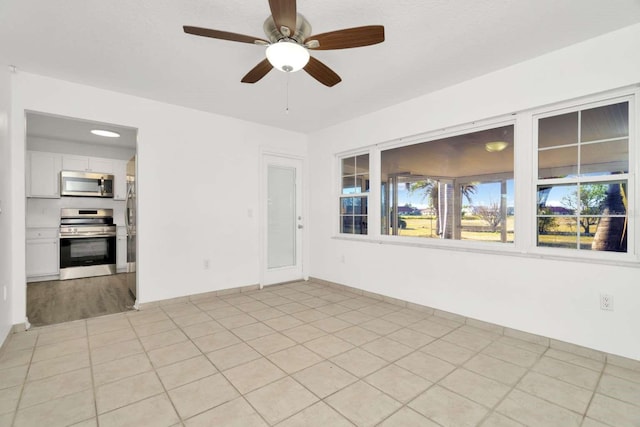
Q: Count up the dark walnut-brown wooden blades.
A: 5